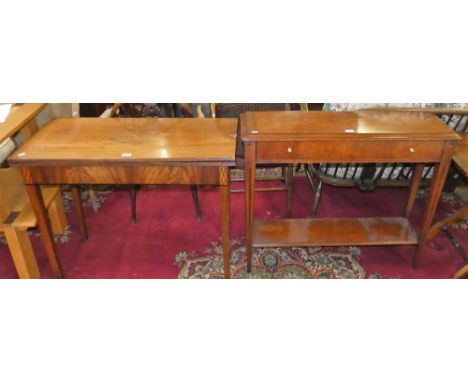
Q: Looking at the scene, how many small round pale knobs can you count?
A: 2